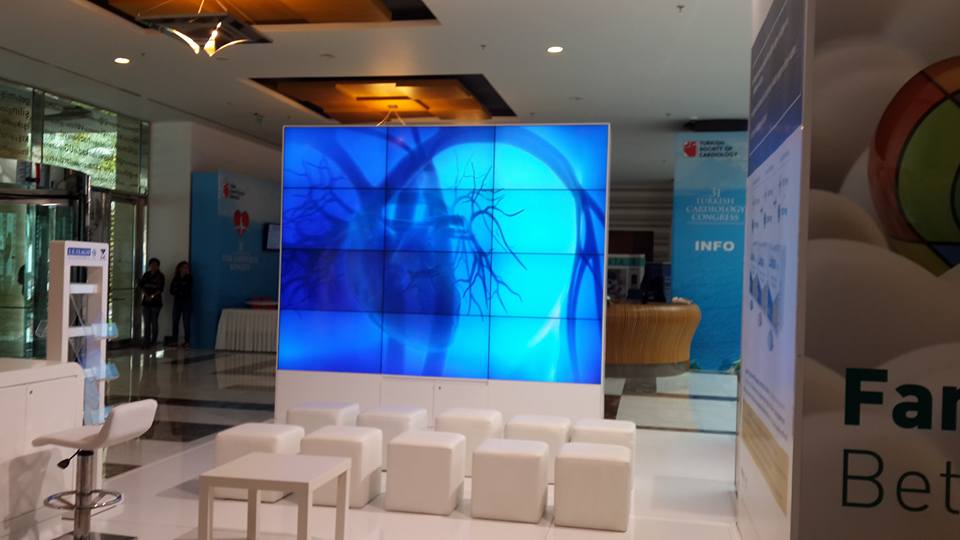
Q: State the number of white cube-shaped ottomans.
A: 10